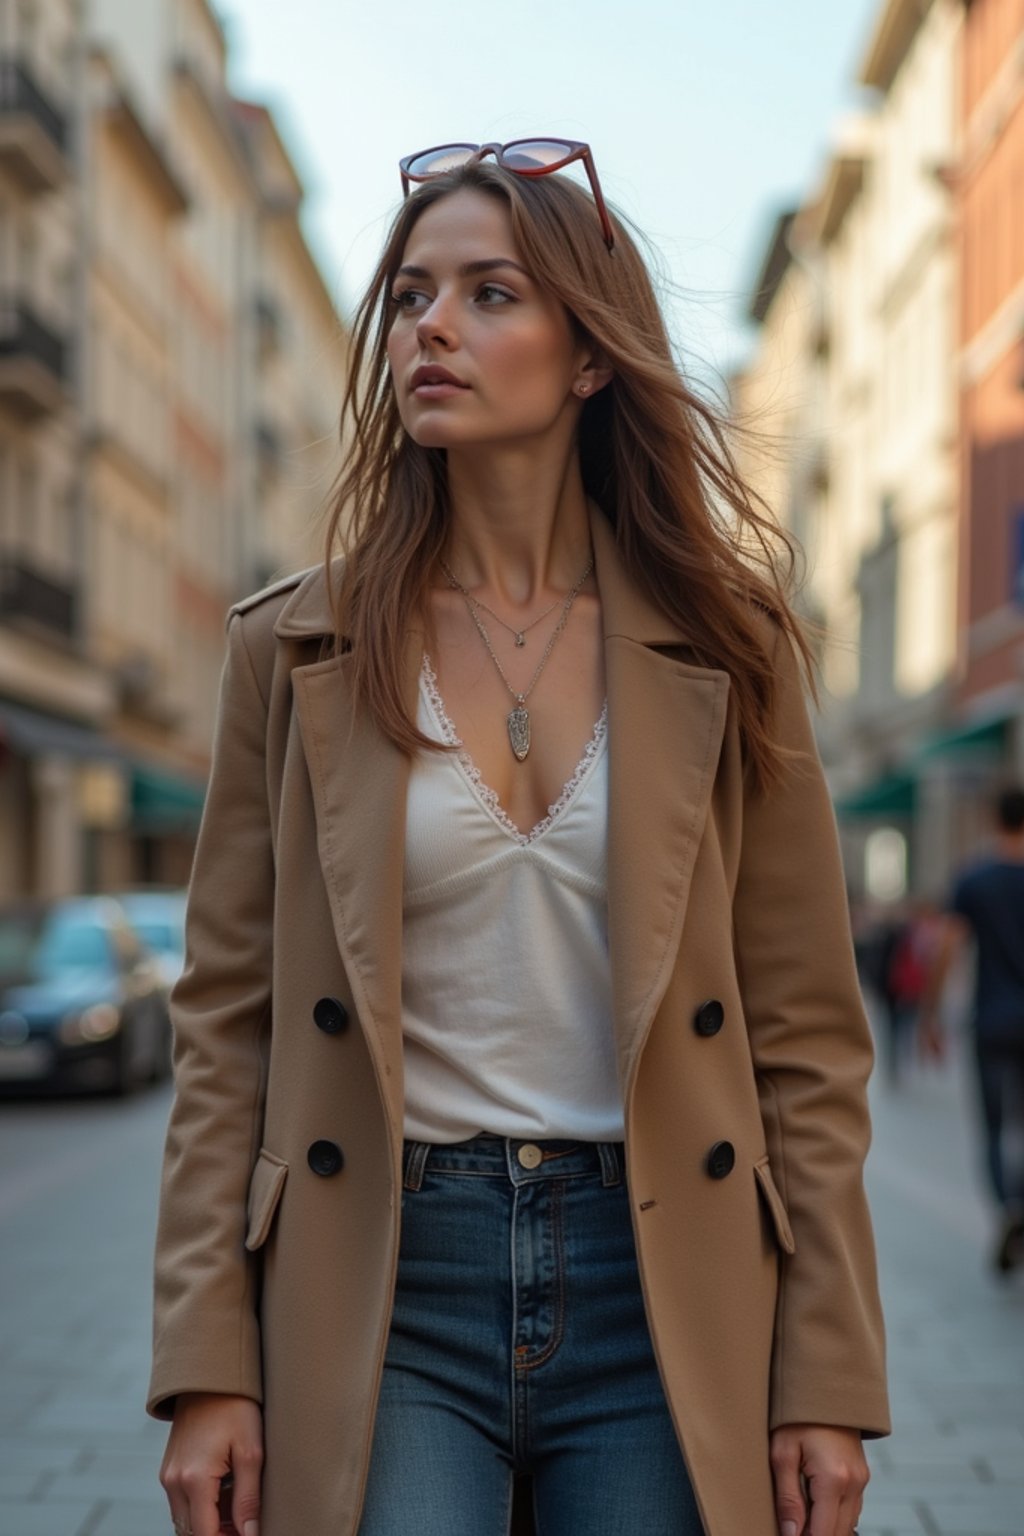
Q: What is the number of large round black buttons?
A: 4